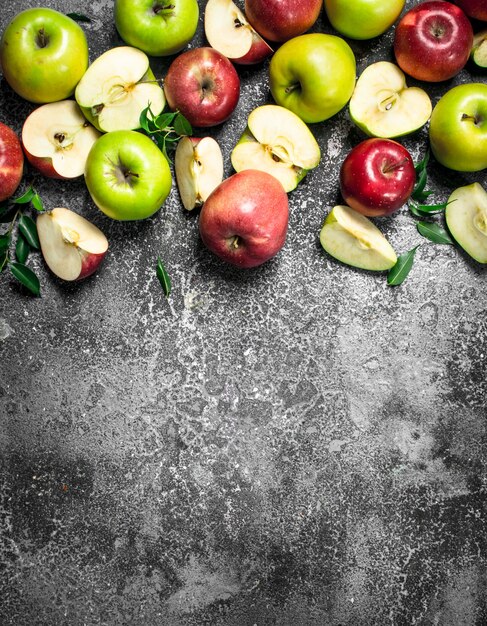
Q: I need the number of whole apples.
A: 13